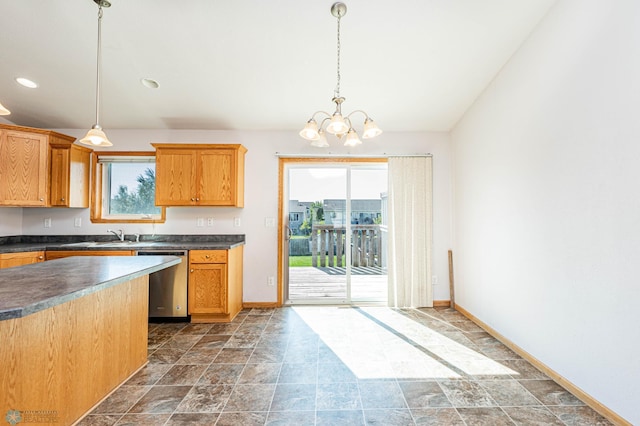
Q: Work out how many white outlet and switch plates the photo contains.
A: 8